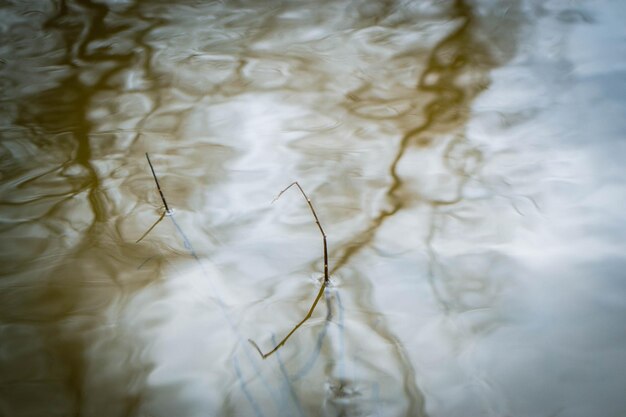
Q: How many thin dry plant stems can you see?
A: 2